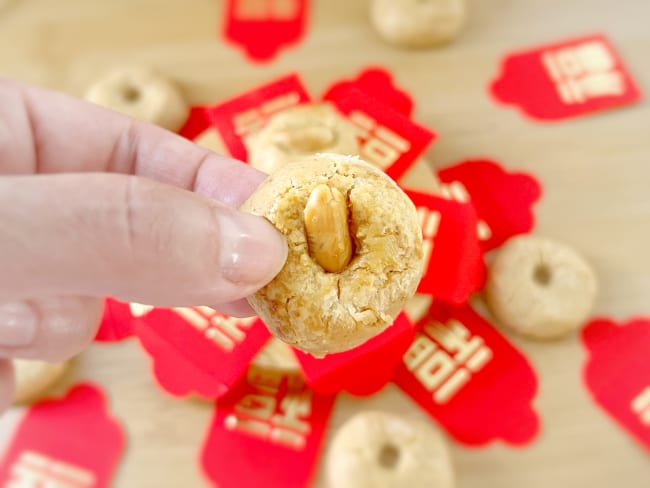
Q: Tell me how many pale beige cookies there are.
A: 7